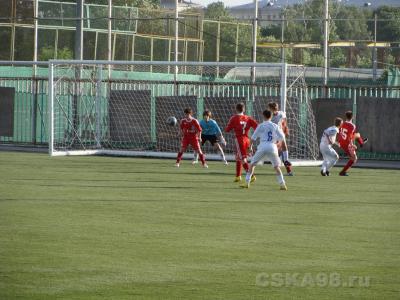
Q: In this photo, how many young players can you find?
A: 7